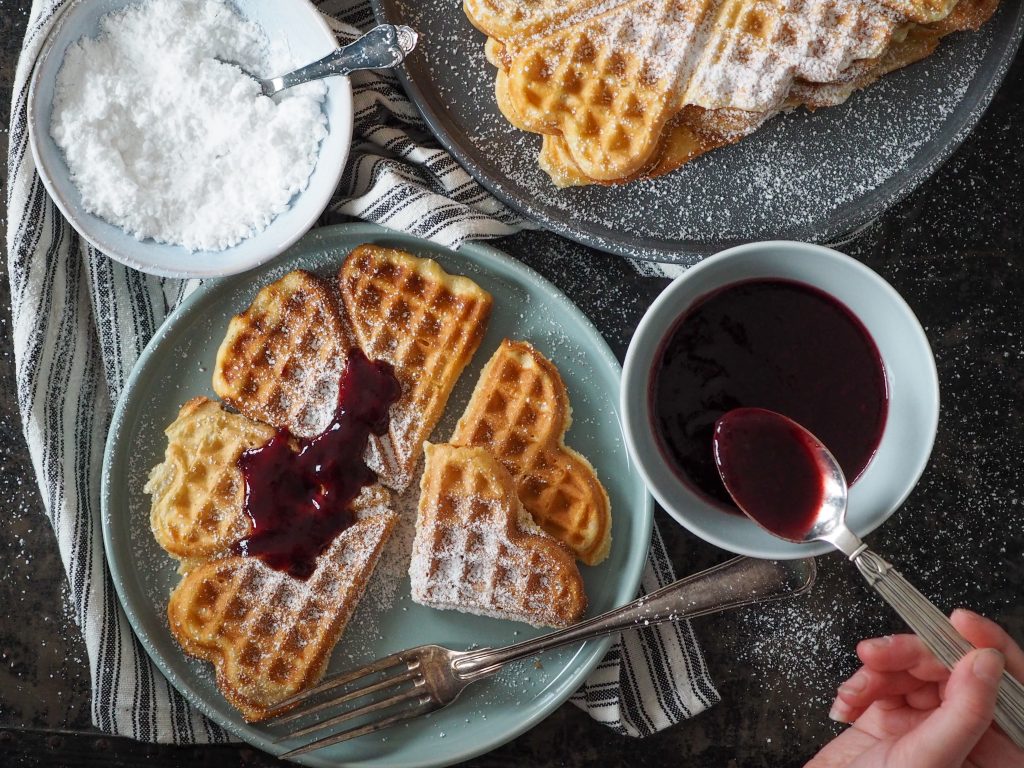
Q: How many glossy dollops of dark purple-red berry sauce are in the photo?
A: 1